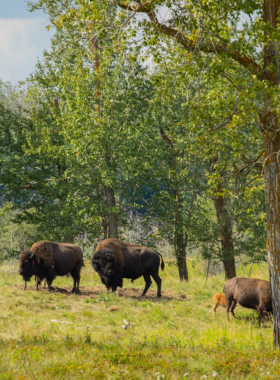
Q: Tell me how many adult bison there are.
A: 3